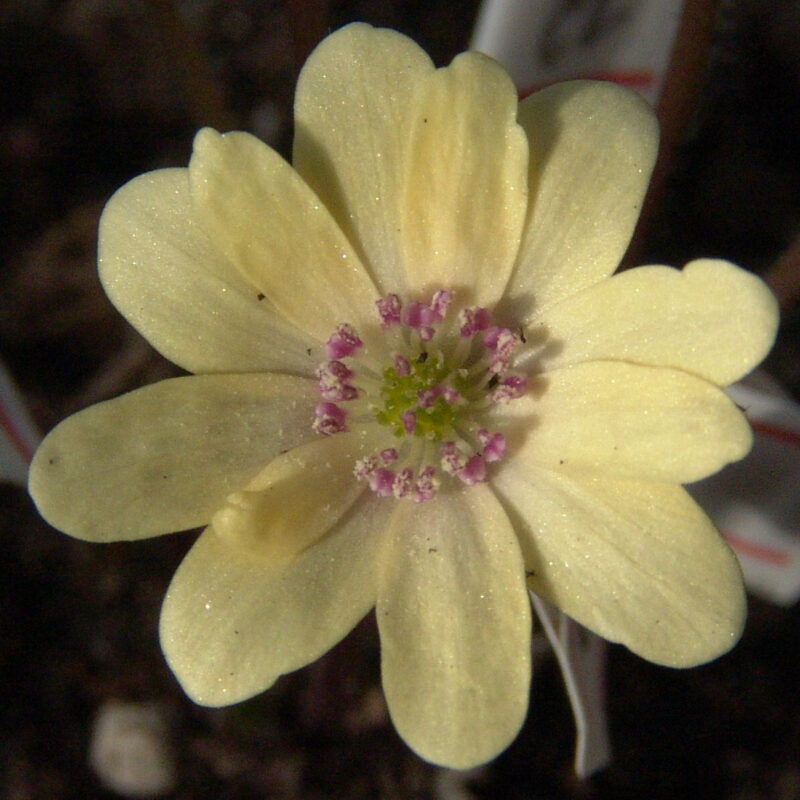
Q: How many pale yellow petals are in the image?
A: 12